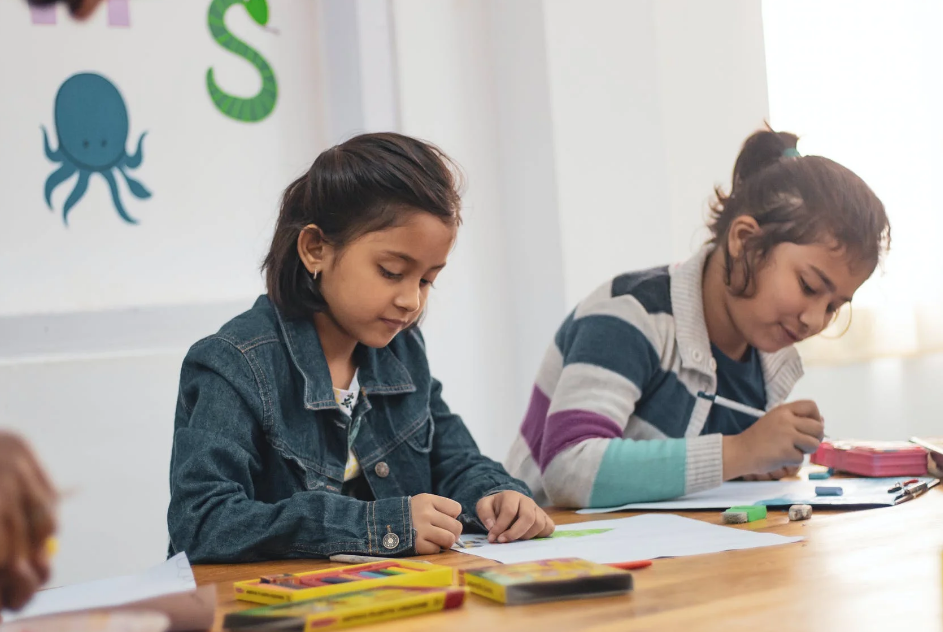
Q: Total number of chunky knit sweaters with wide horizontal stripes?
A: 1